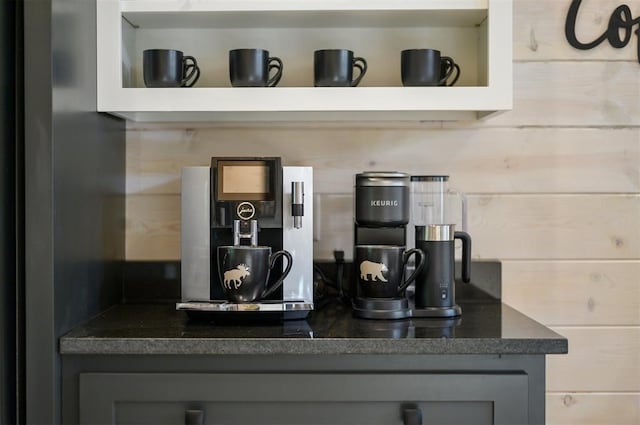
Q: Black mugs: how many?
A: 6